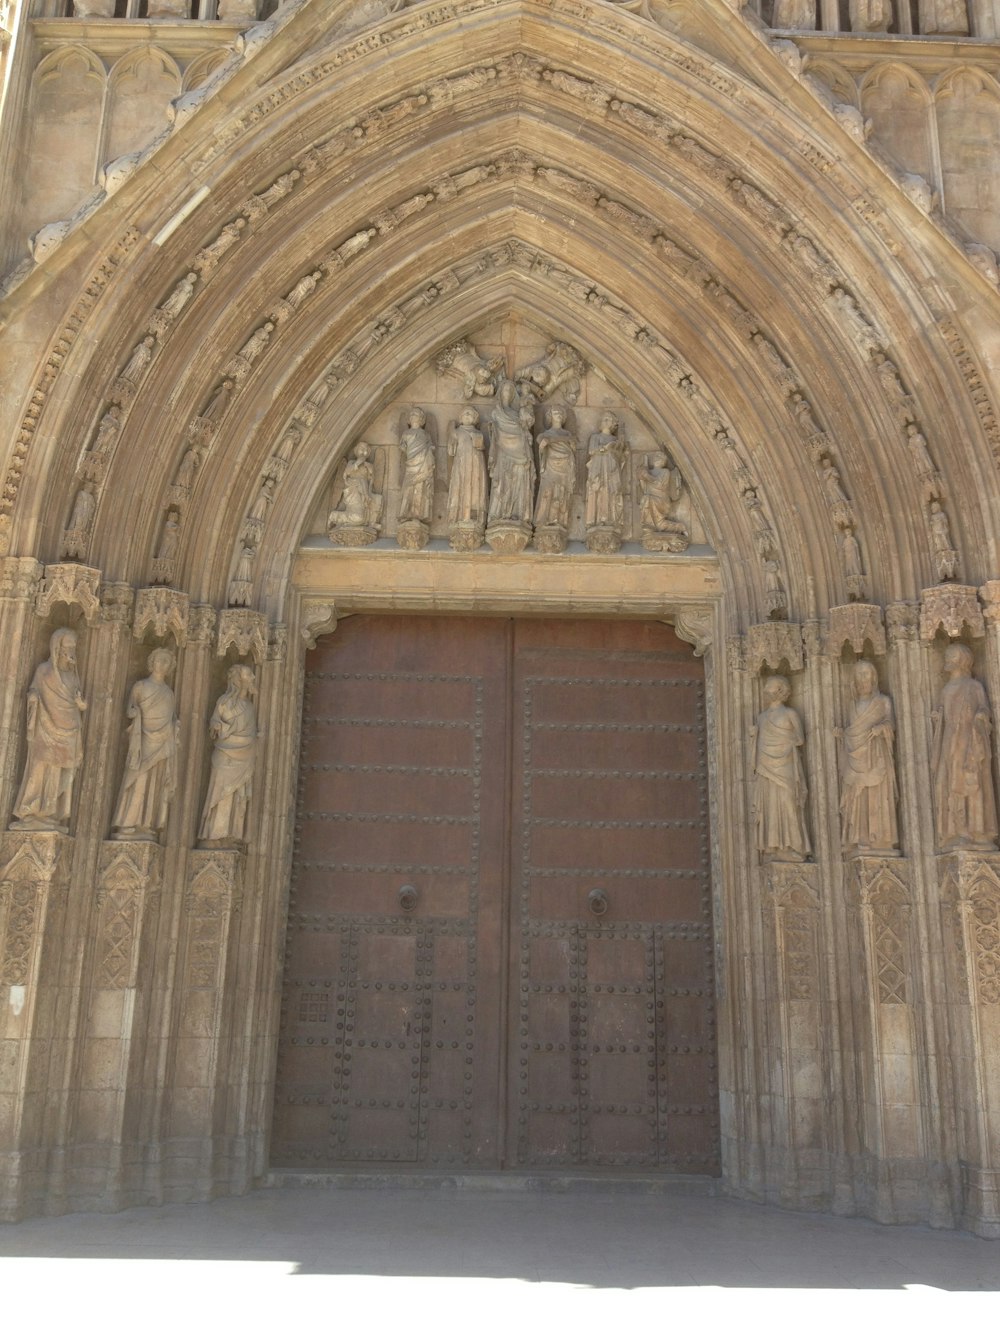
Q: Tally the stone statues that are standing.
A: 11